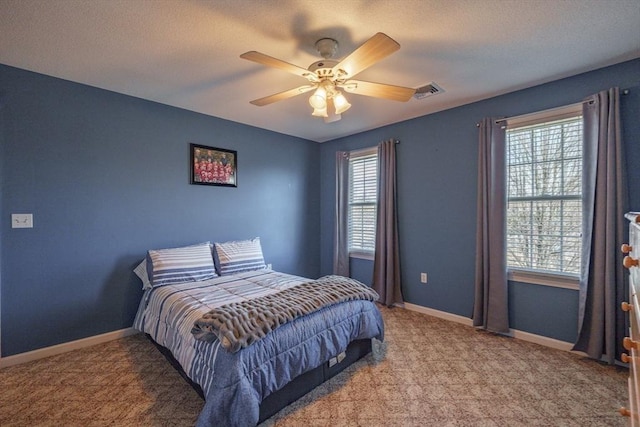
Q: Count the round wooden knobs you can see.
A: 6